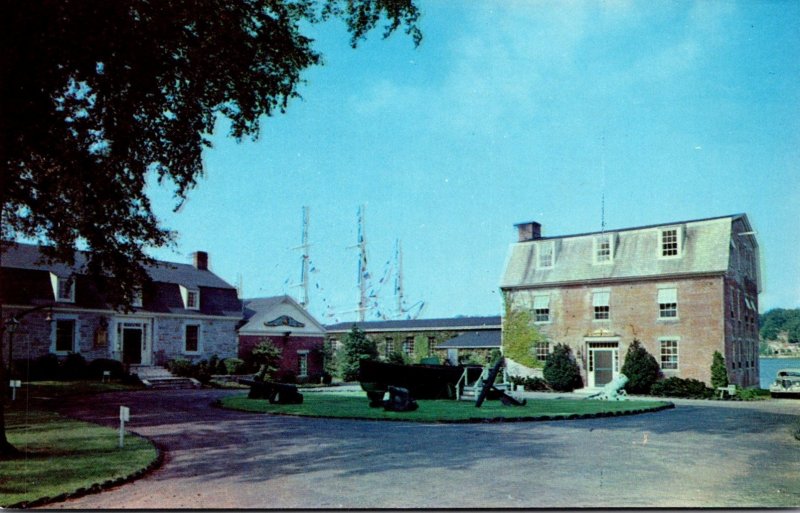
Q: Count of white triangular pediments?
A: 1